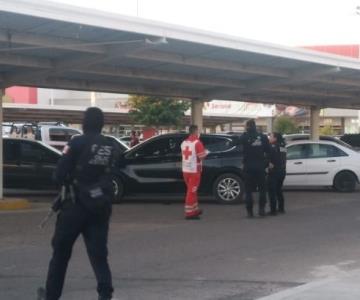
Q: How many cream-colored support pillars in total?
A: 3